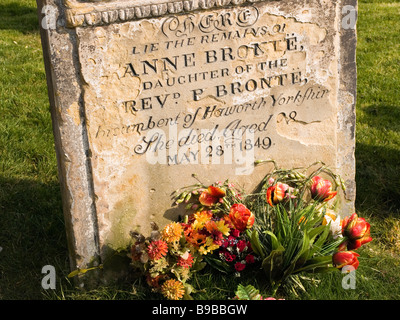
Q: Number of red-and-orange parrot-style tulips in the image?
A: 6